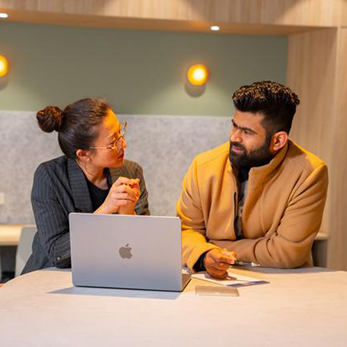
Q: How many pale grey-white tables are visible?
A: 1